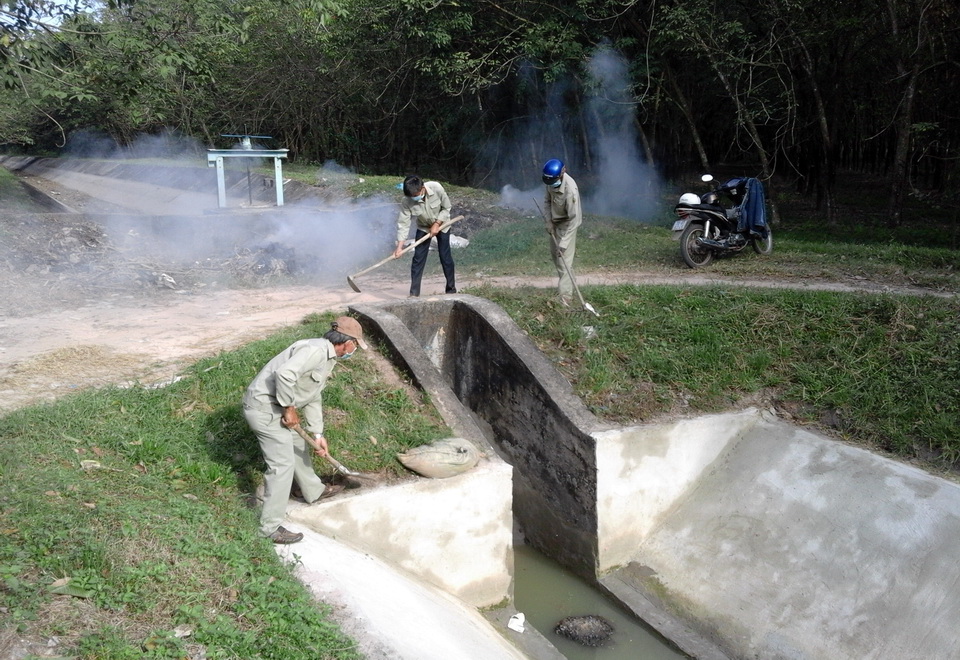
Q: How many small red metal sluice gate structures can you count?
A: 0